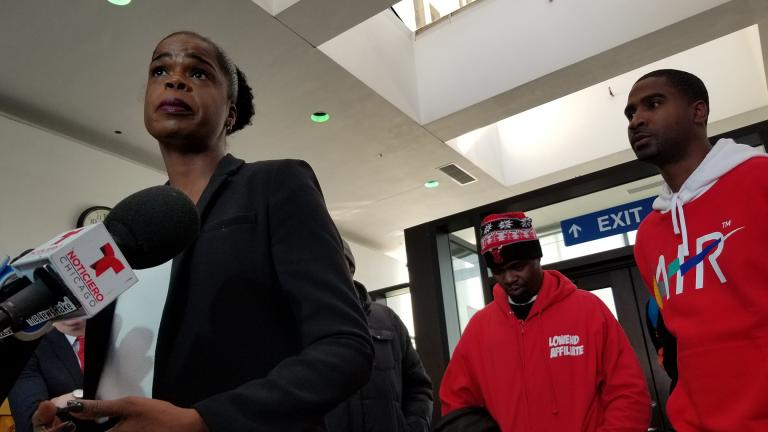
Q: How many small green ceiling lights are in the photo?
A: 3